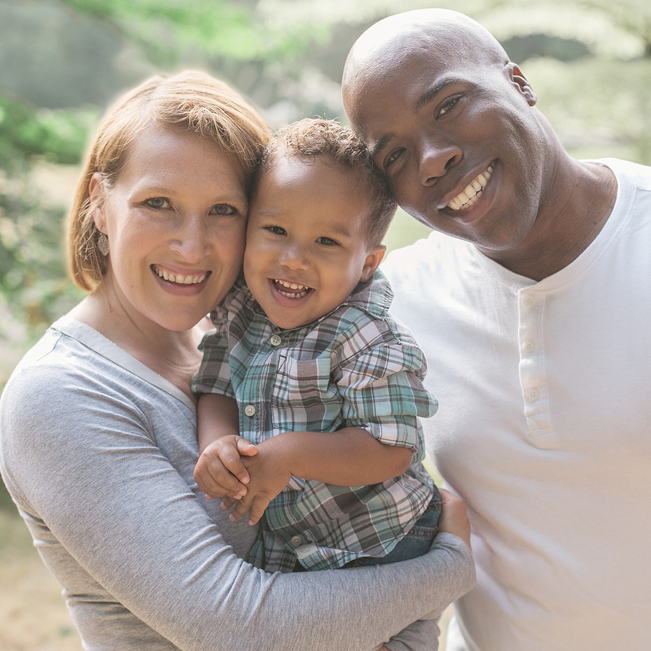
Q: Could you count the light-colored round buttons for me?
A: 6